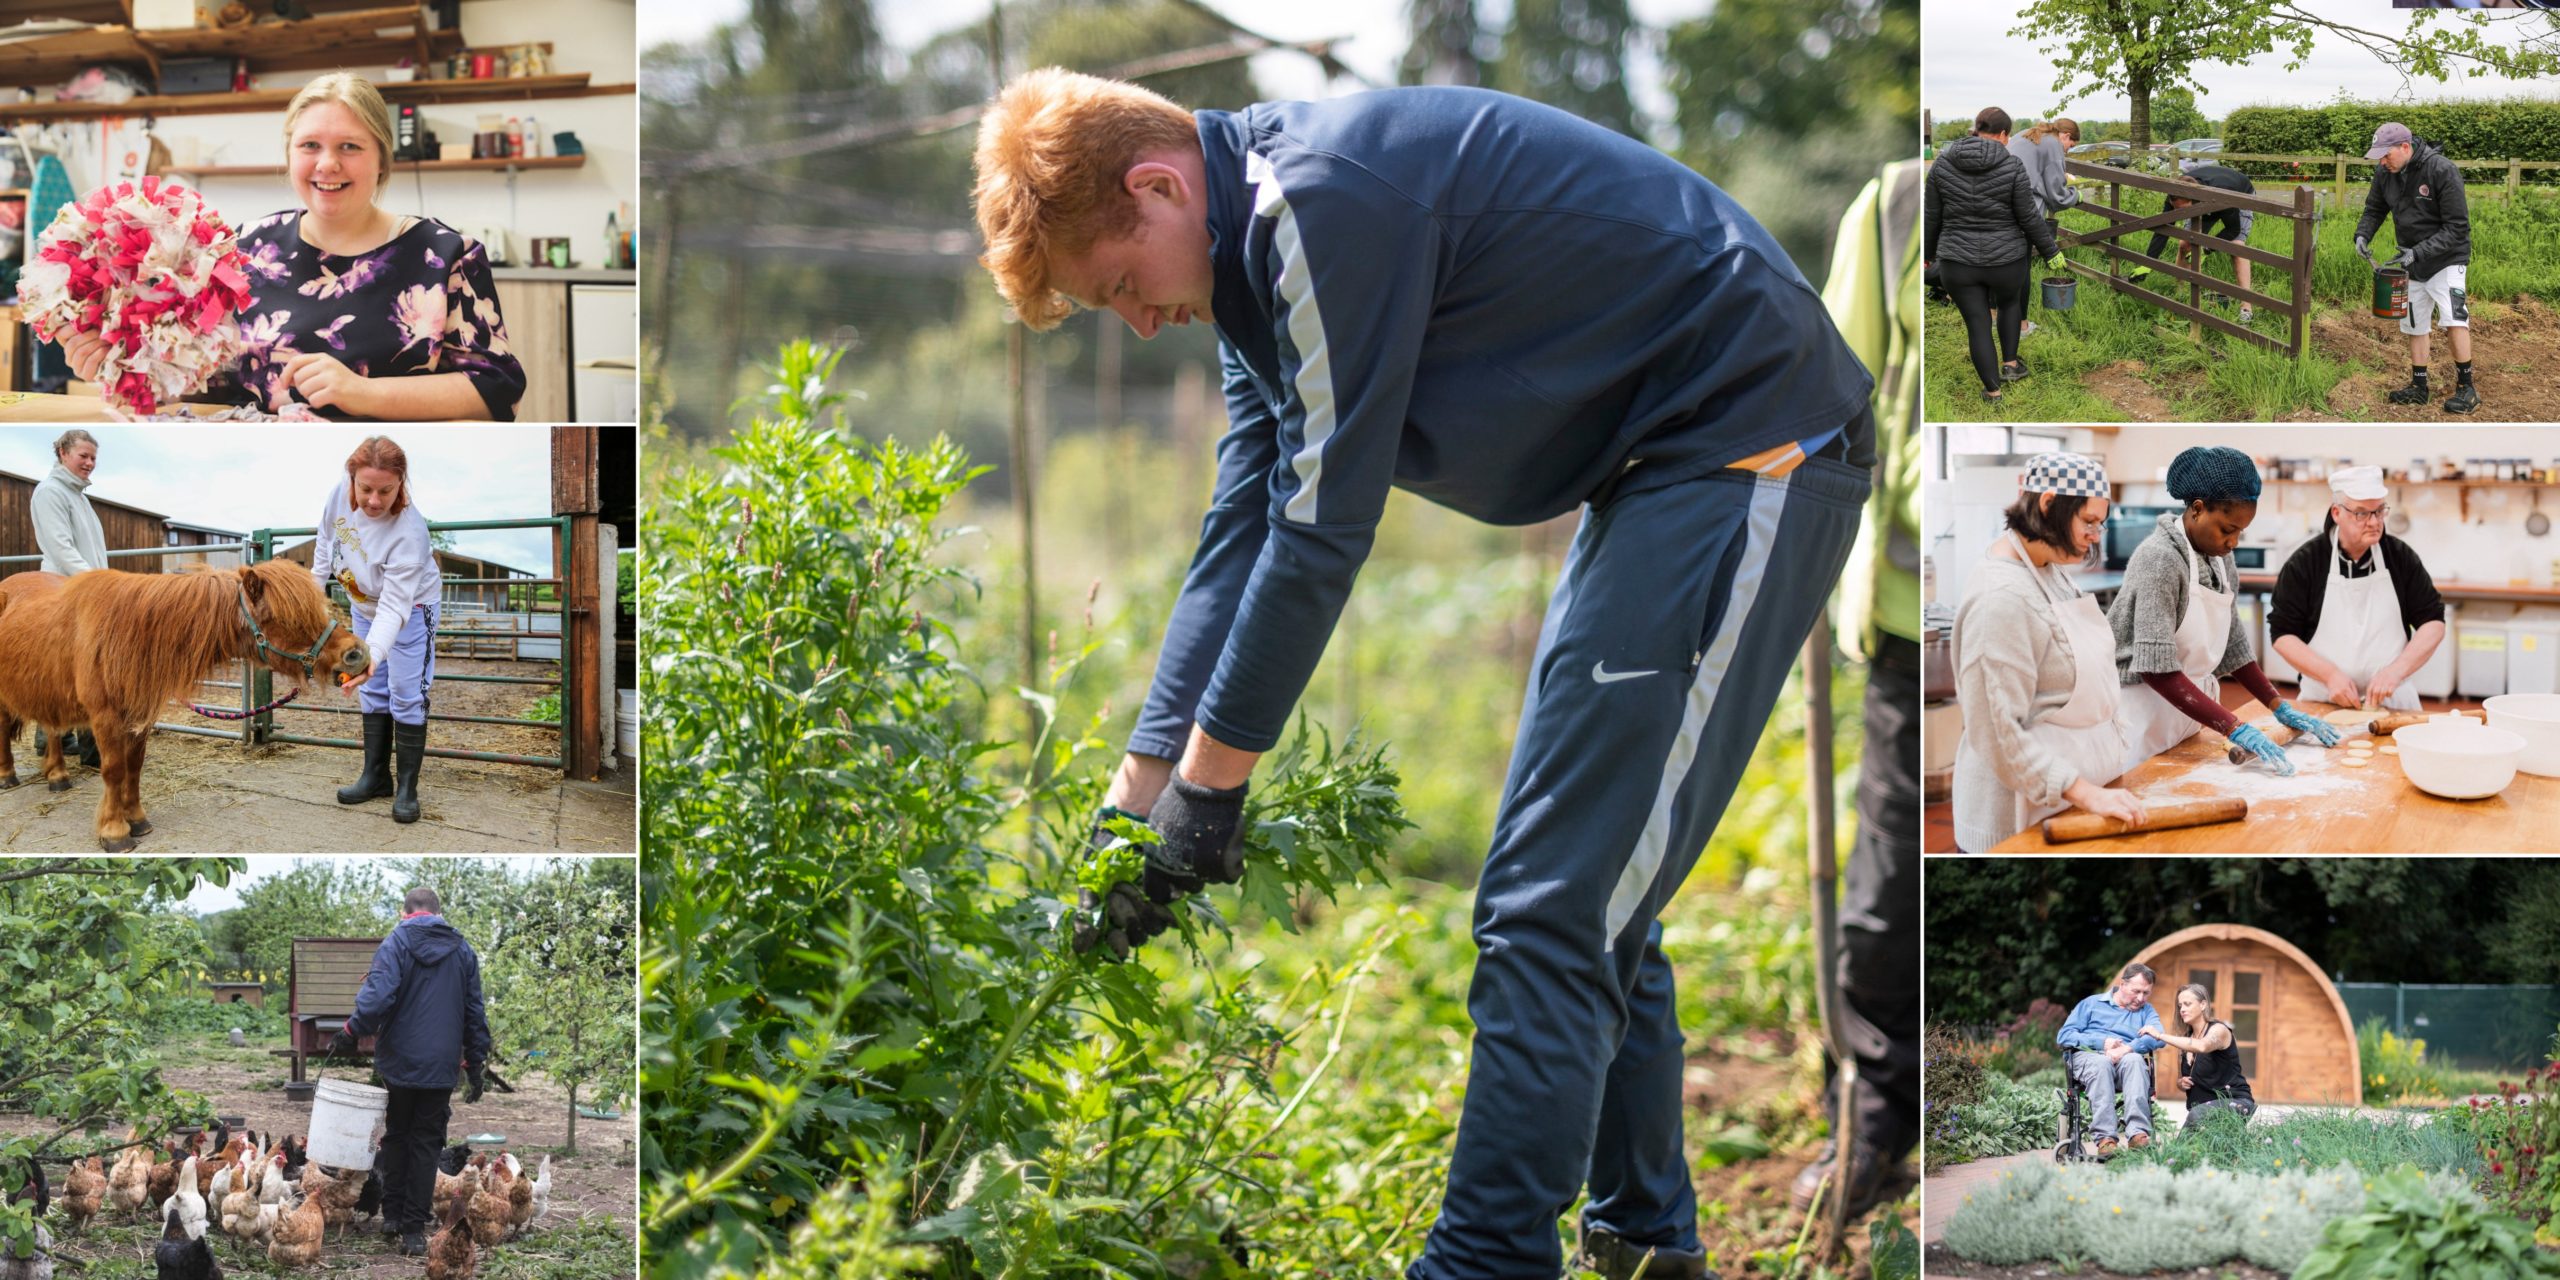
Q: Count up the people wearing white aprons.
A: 3